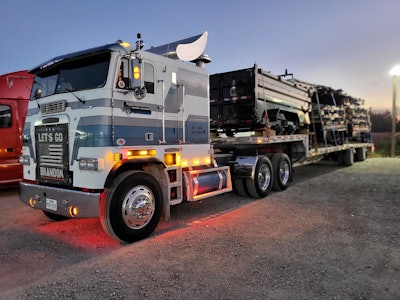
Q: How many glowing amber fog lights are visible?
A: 2